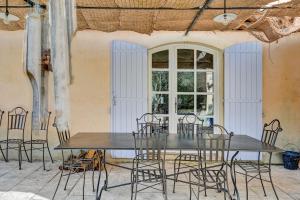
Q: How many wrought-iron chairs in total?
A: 9